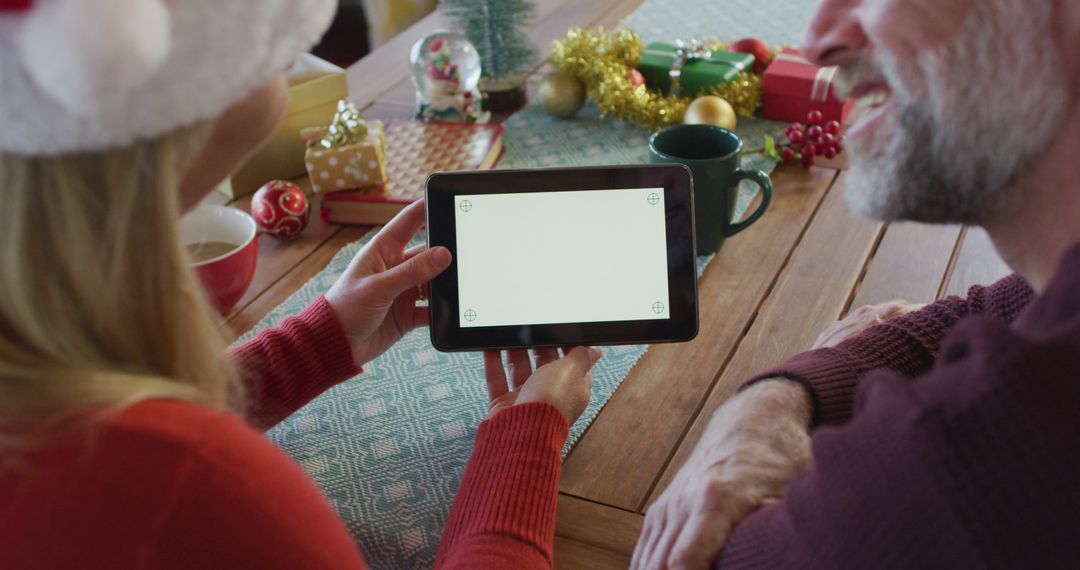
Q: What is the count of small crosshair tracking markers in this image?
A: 4